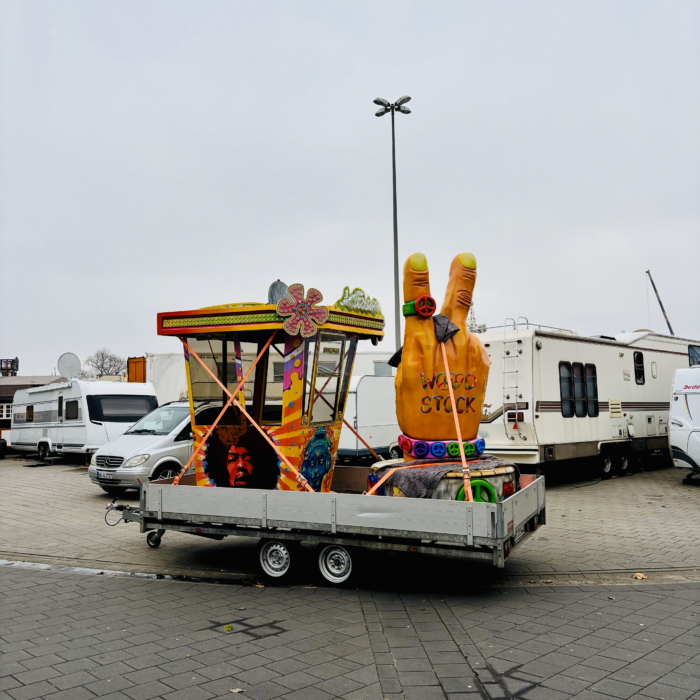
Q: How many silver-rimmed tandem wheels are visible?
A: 2